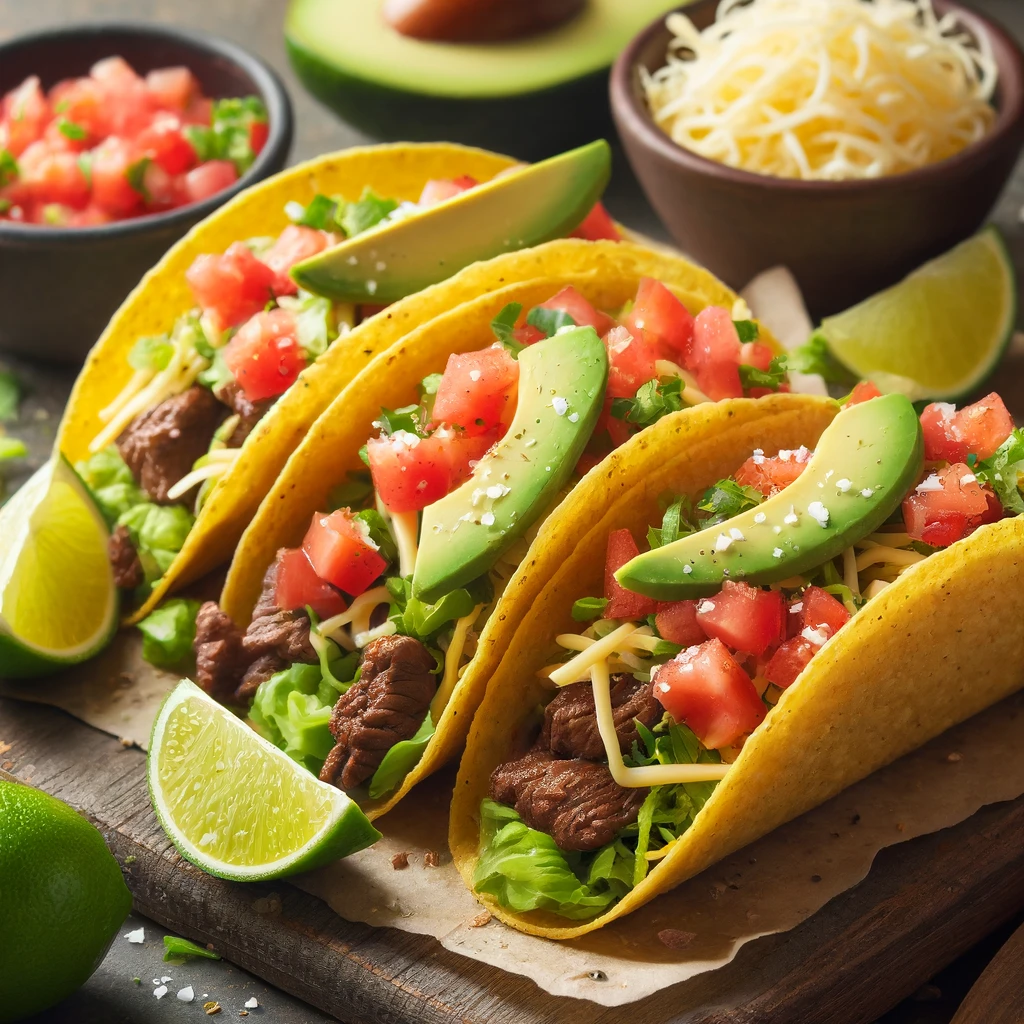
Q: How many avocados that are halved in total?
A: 1